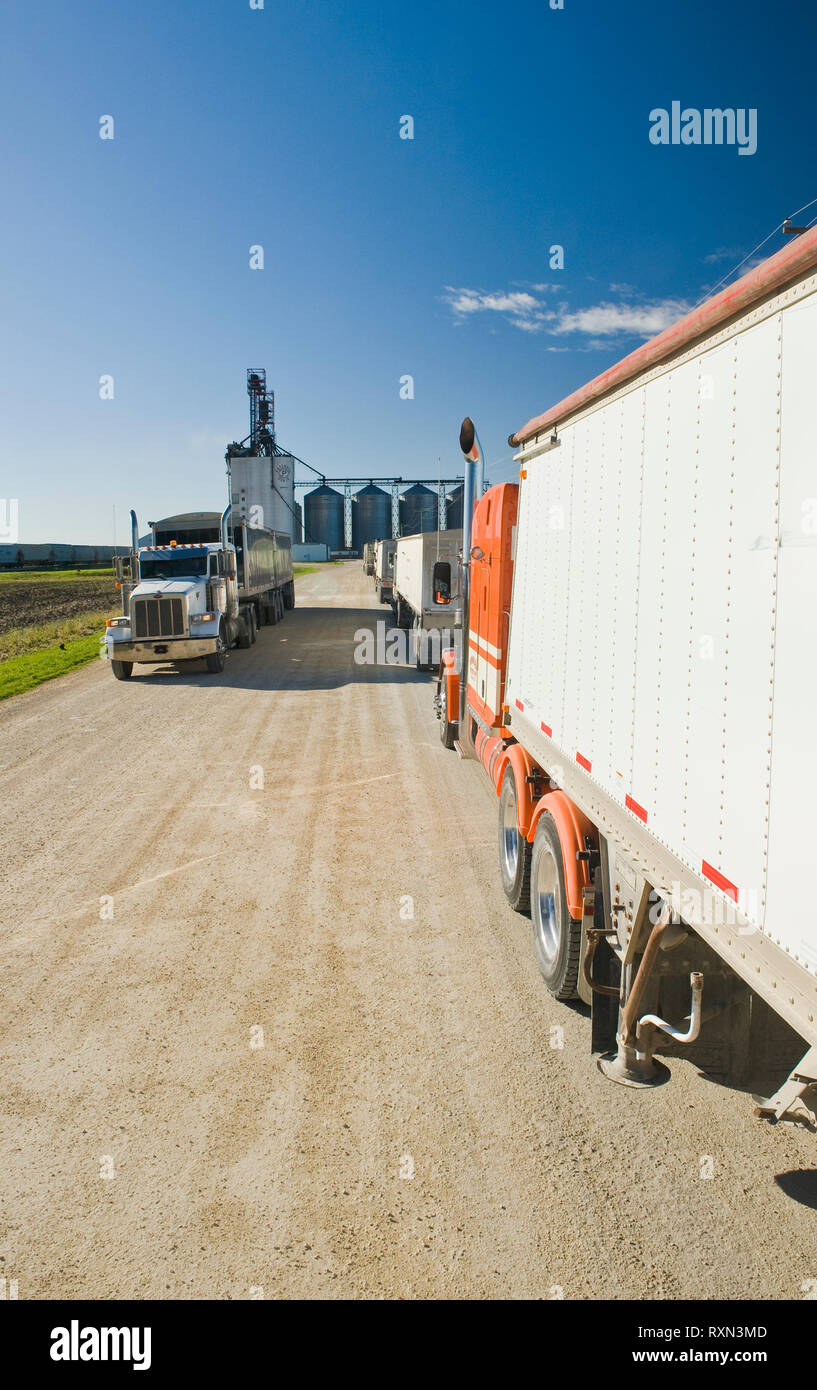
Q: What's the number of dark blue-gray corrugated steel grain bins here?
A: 4